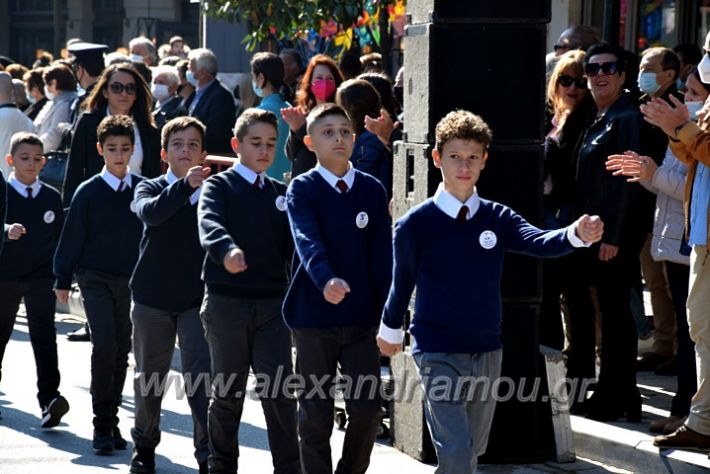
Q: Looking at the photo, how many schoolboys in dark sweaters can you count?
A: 6